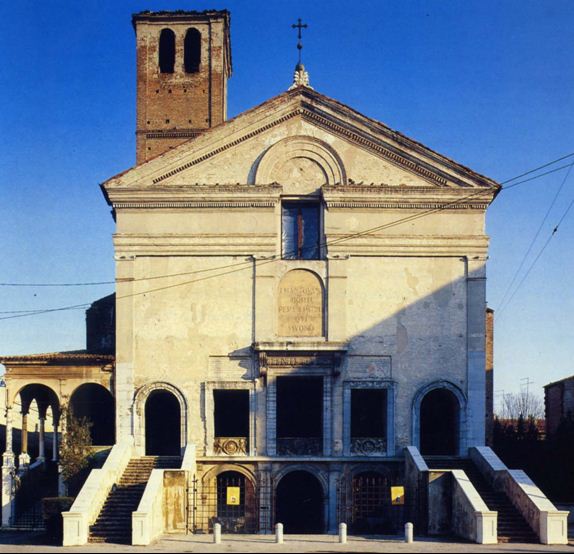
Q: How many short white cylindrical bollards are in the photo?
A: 4